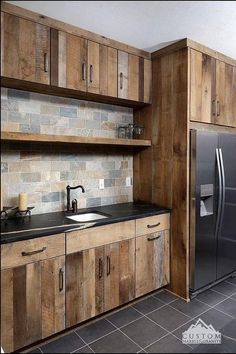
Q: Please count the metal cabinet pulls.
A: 12